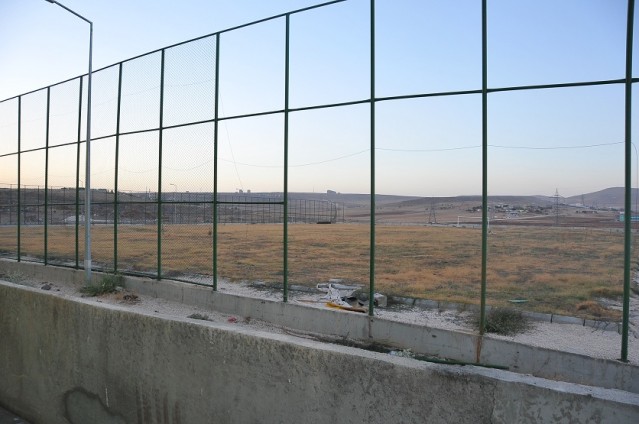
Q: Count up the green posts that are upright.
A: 10